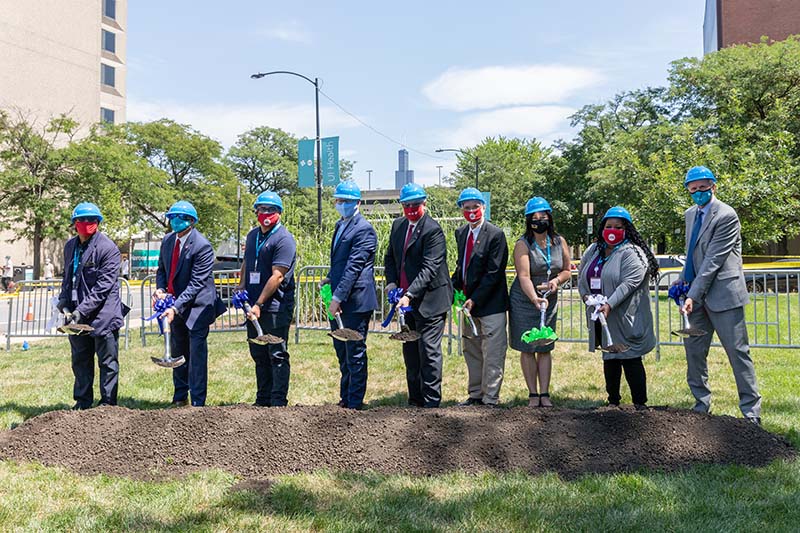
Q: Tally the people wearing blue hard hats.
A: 9